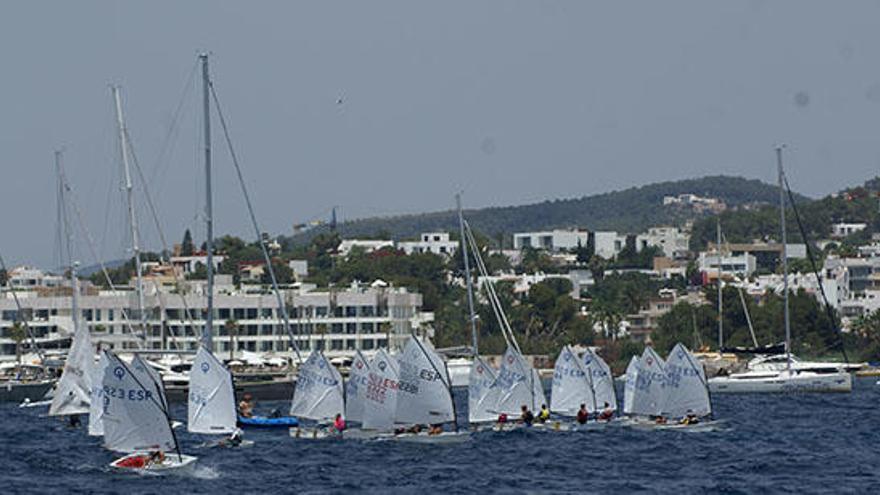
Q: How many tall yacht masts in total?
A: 6